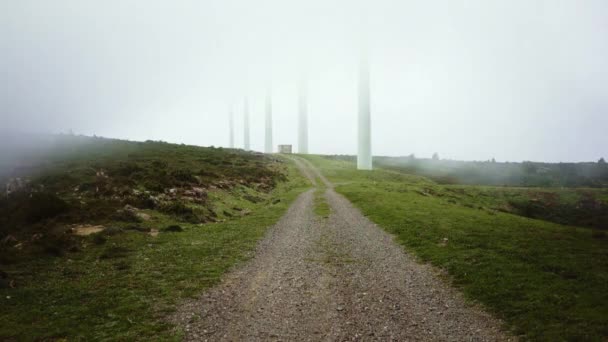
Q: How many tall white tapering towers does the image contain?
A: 5